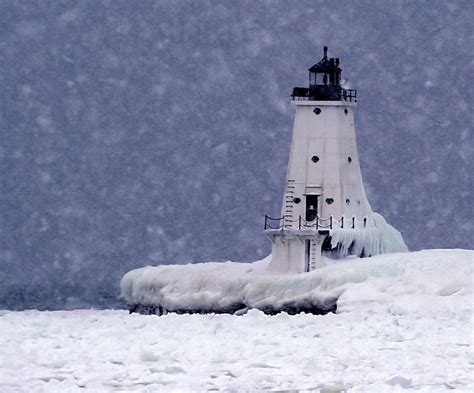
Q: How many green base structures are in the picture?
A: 0